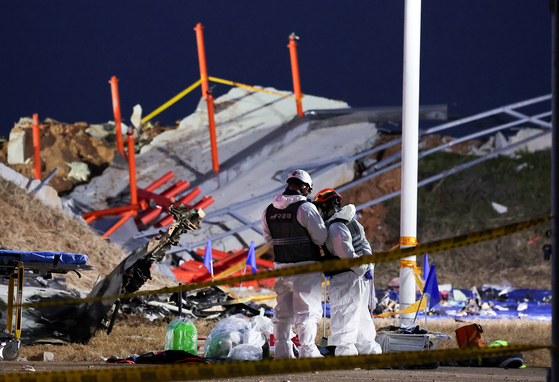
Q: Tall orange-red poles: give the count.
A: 6